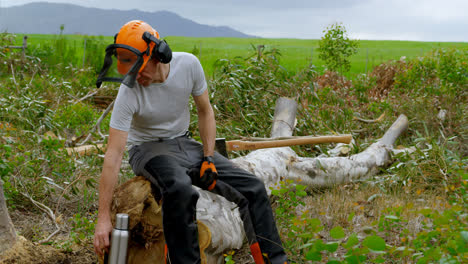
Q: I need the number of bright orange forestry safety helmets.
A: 1